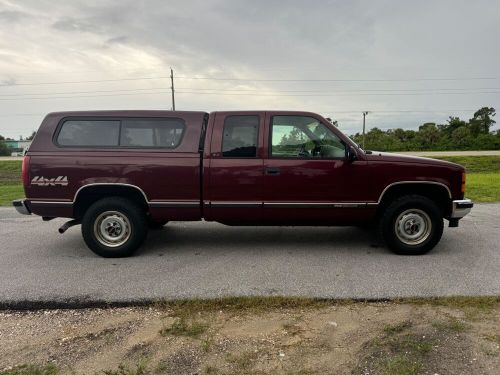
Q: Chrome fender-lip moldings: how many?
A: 2